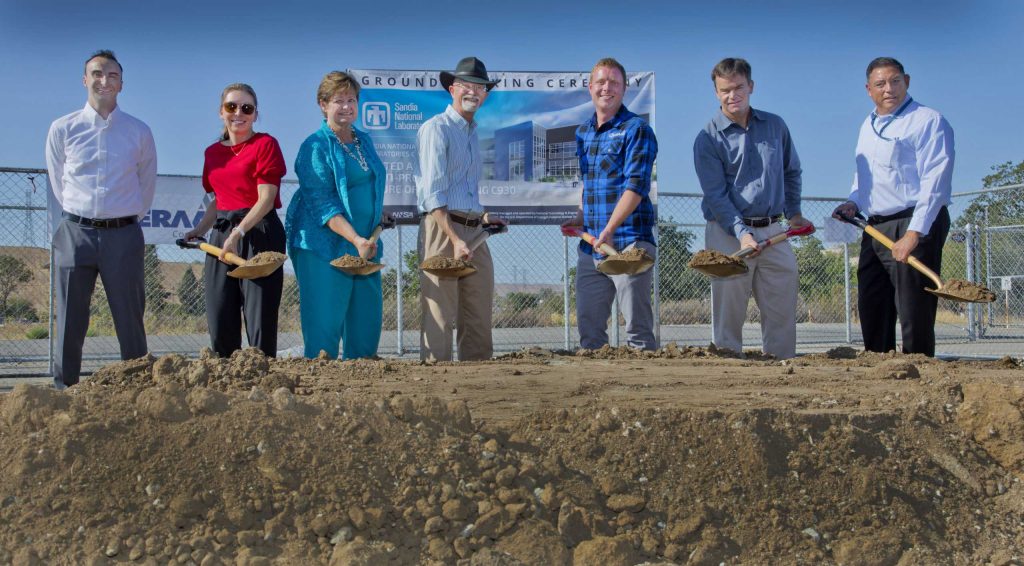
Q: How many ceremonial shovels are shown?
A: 6